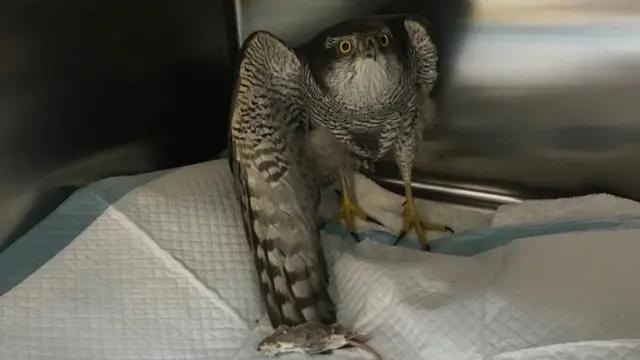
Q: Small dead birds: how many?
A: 0